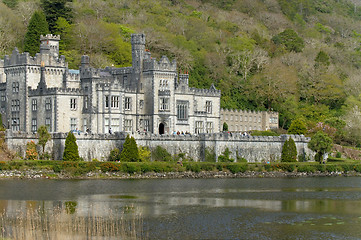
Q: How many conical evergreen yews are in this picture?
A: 3